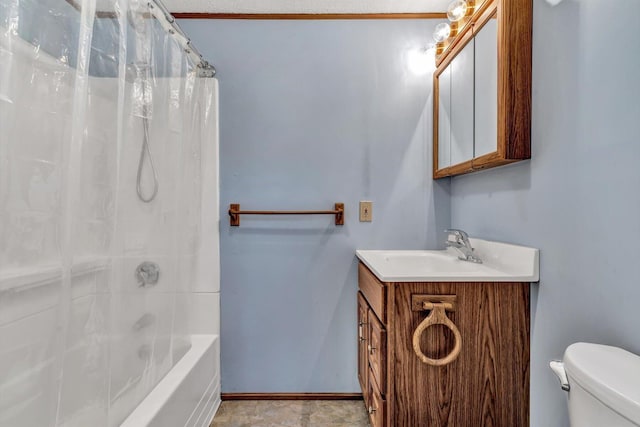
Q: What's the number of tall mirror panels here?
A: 3